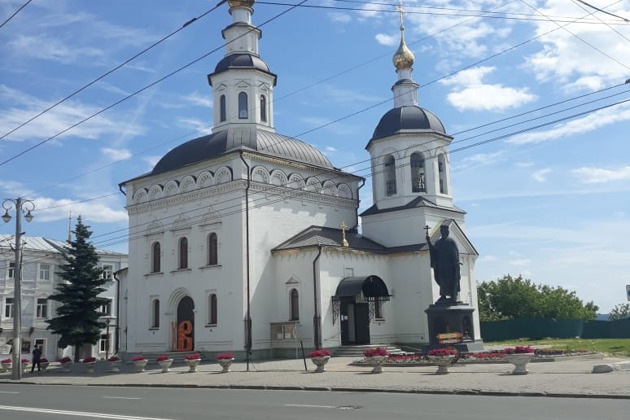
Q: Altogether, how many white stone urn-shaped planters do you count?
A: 14